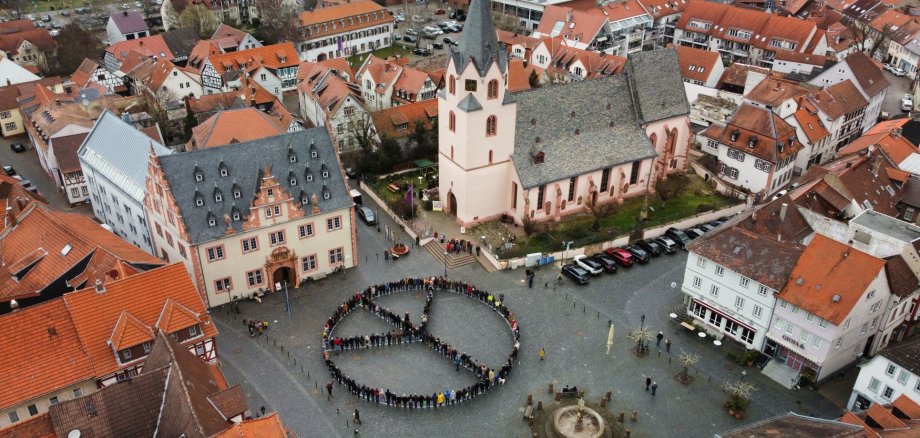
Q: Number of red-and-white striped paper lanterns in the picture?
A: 0